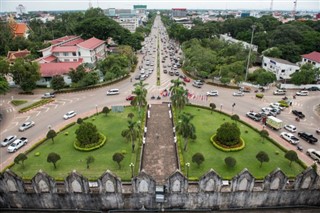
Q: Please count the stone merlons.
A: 10